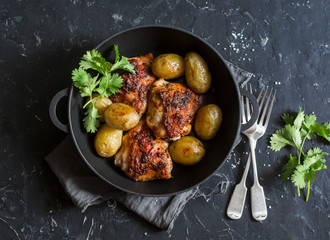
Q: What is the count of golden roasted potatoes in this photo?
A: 7